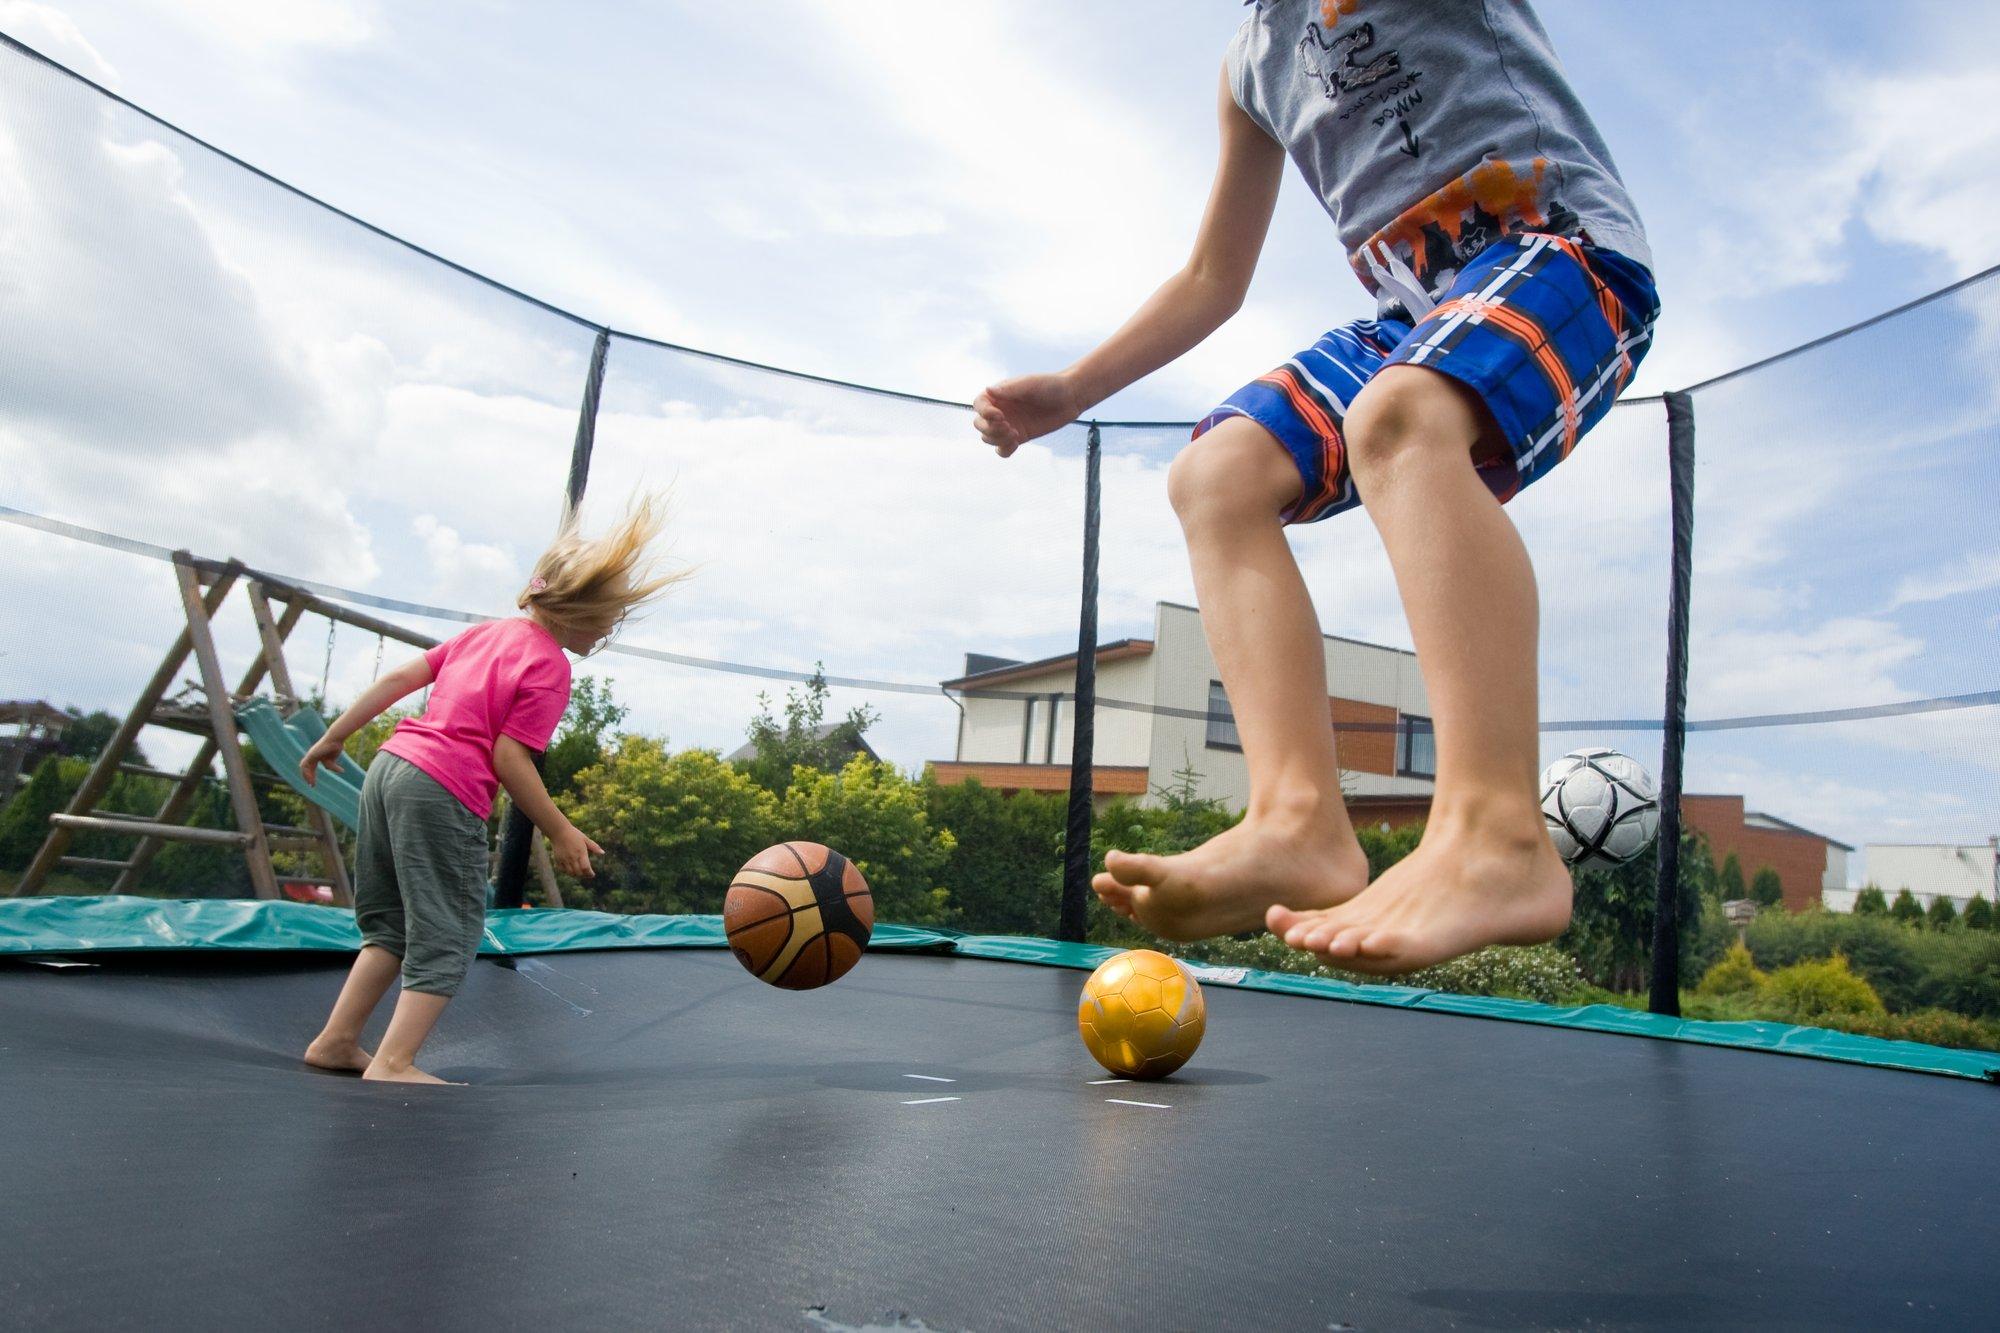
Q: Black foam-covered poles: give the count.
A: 3